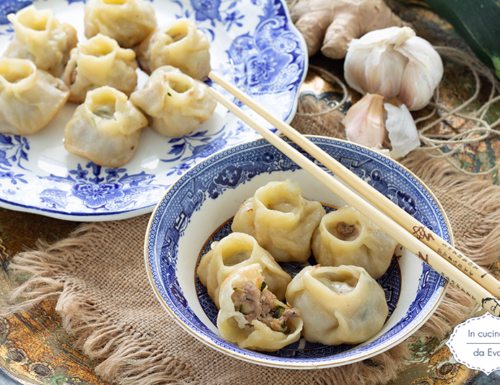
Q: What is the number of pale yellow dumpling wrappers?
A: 12